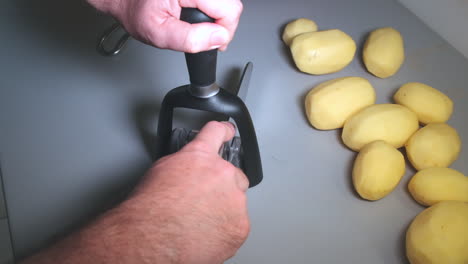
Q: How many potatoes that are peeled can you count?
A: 10